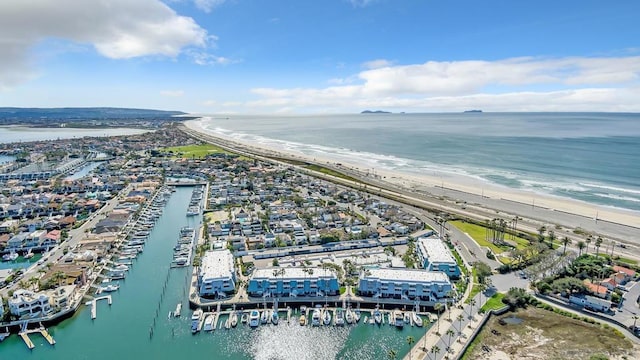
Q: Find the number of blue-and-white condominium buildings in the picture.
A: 4